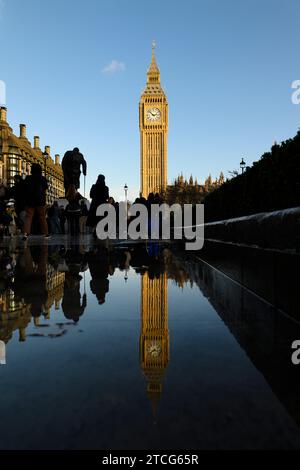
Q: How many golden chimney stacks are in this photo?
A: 5